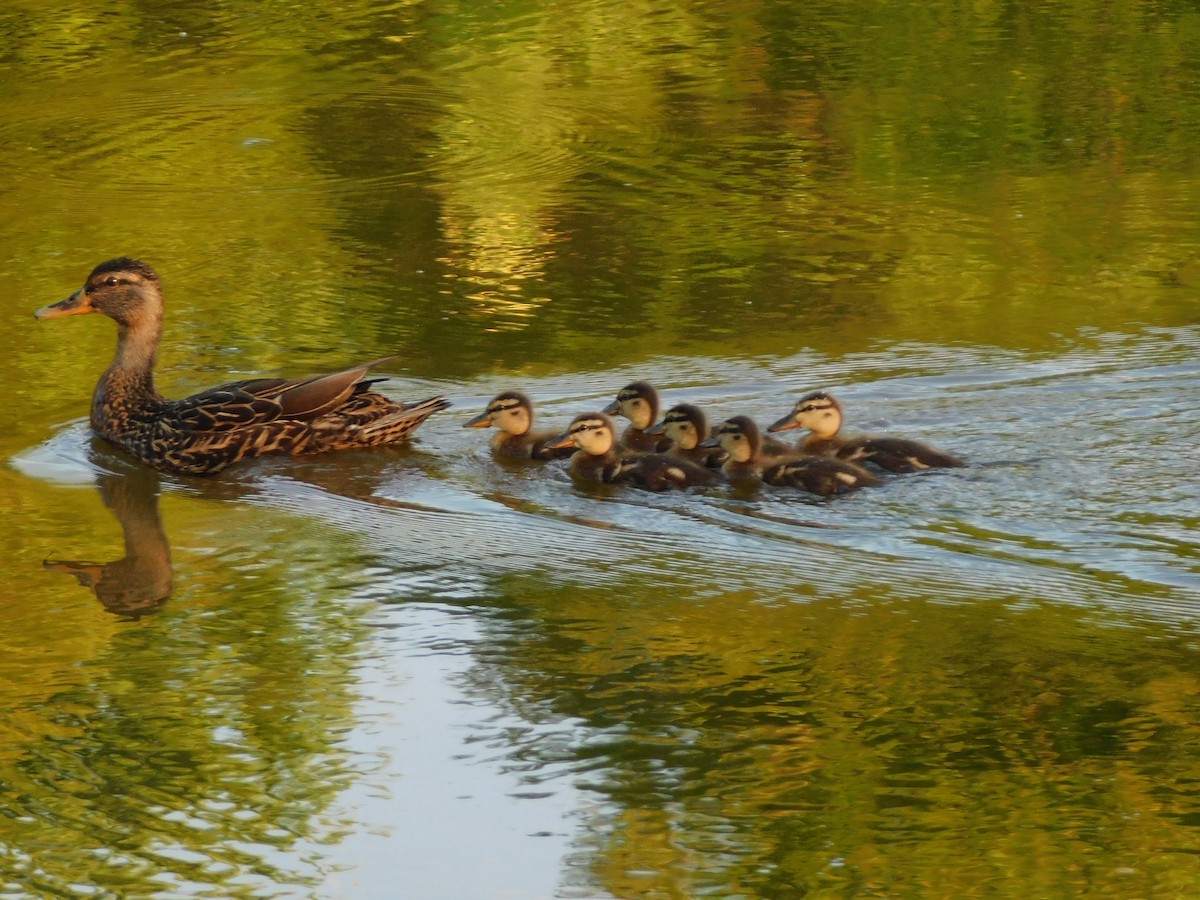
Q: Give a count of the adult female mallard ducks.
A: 1